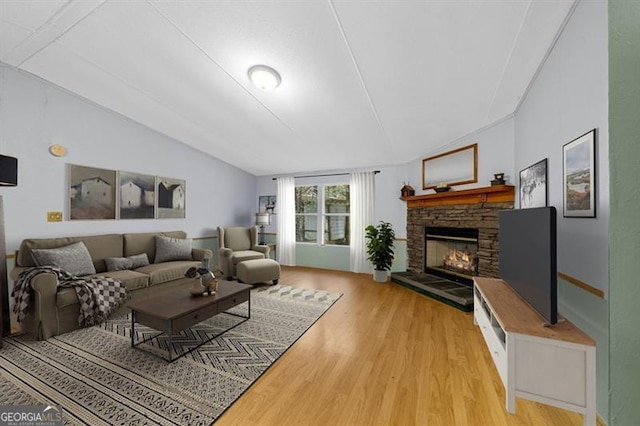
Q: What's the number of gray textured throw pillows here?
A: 3